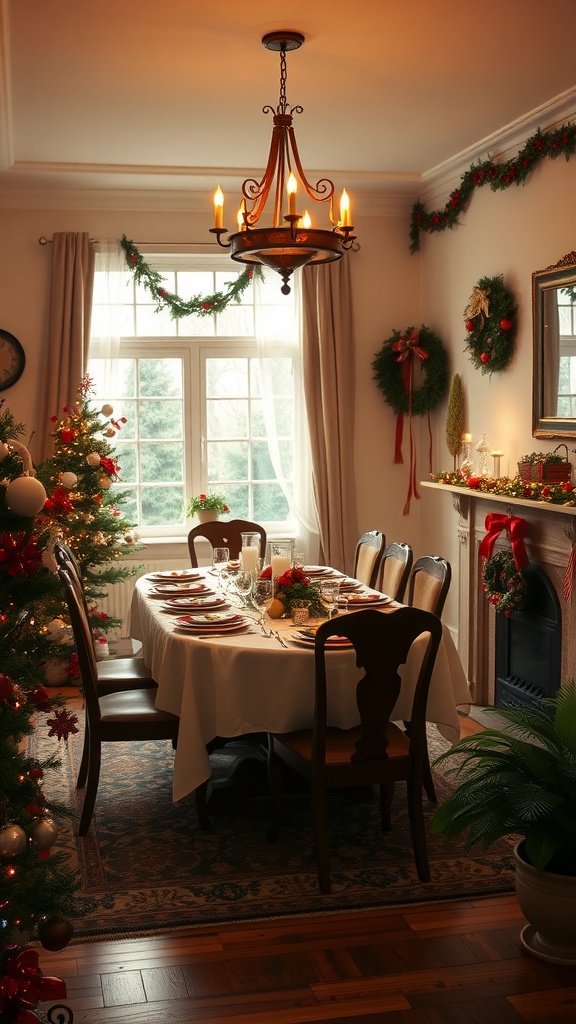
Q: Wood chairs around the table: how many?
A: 7